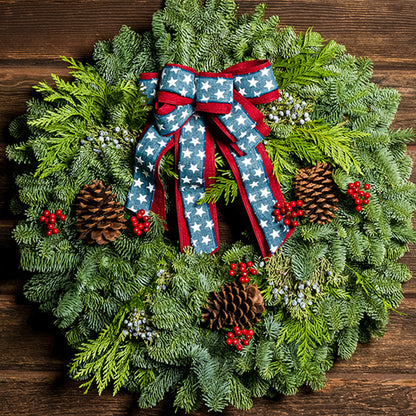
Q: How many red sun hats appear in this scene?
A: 0